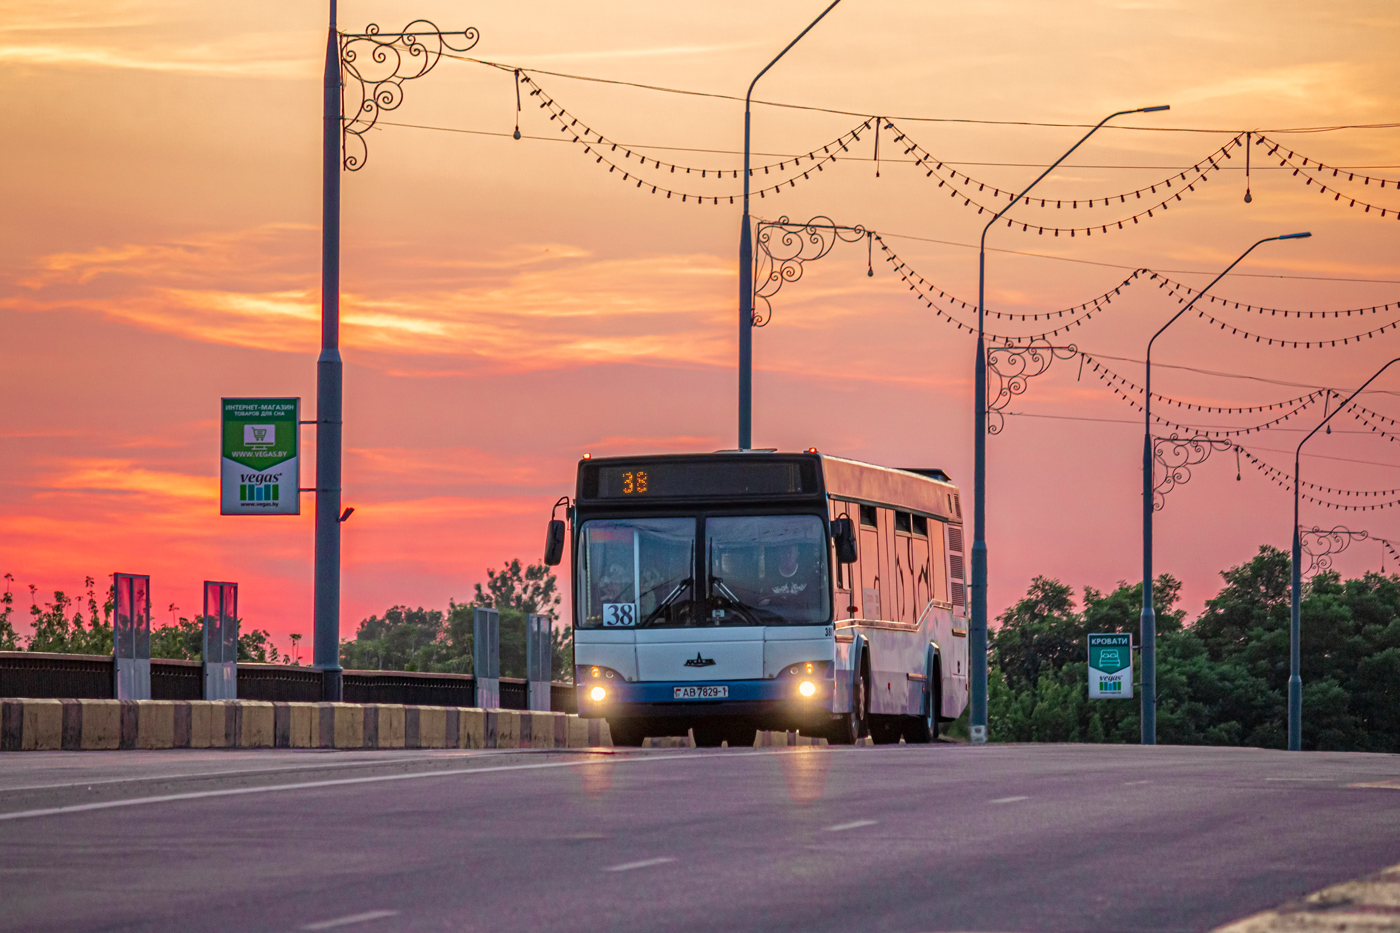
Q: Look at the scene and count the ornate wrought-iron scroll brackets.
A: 5